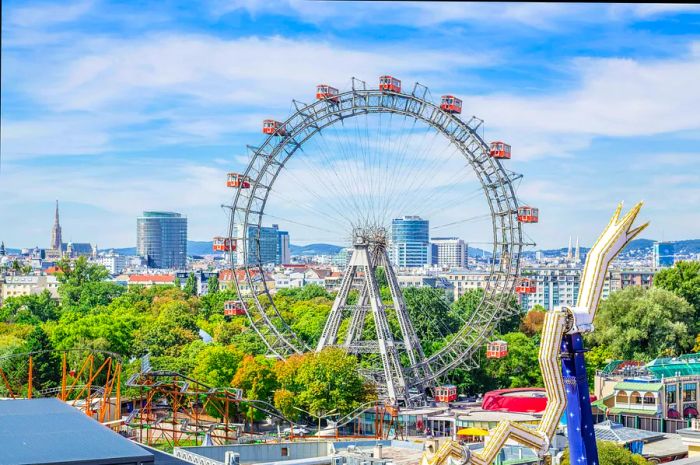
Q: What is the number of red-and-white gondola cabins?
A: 12